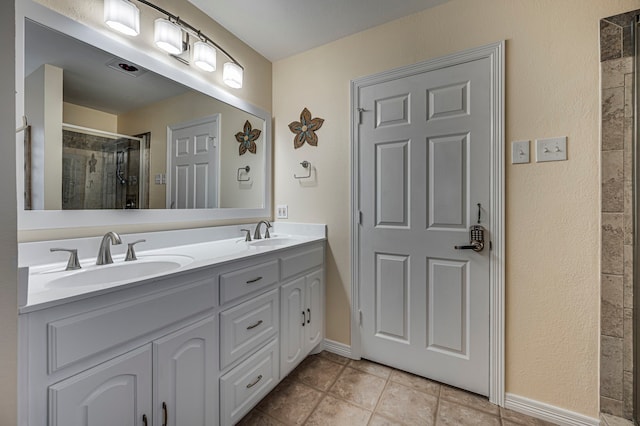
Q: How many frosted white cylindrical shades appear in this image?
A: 4